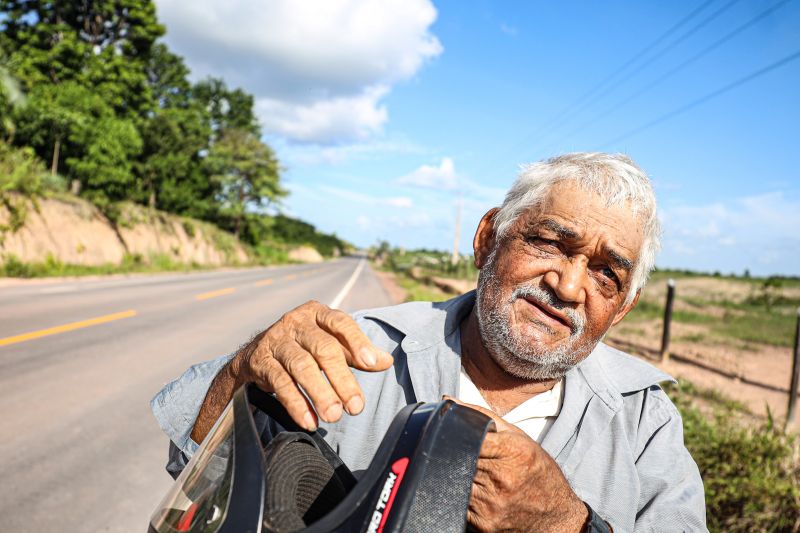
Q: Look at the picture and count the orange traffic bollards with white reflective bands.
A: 0